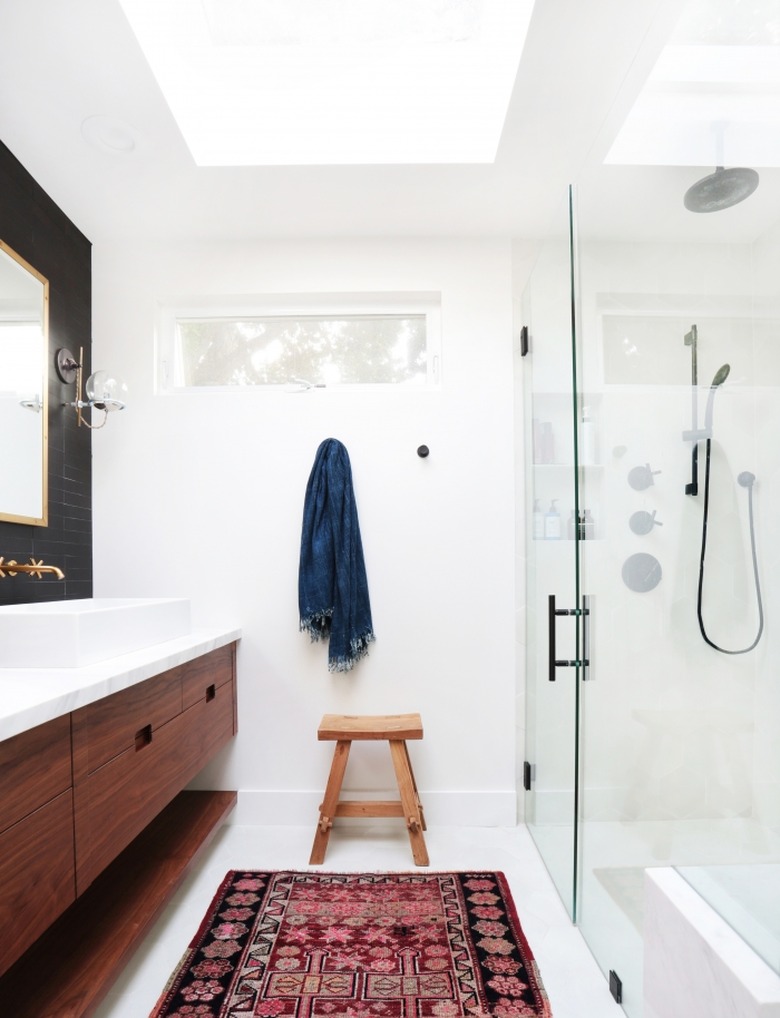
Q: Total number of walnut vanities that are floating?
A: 1